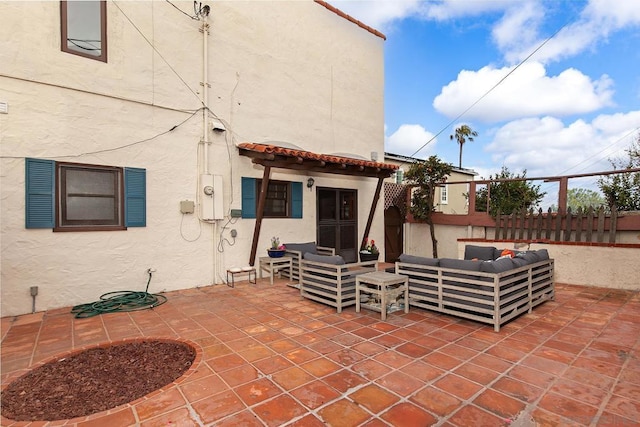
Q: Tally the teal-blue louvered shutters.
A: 4